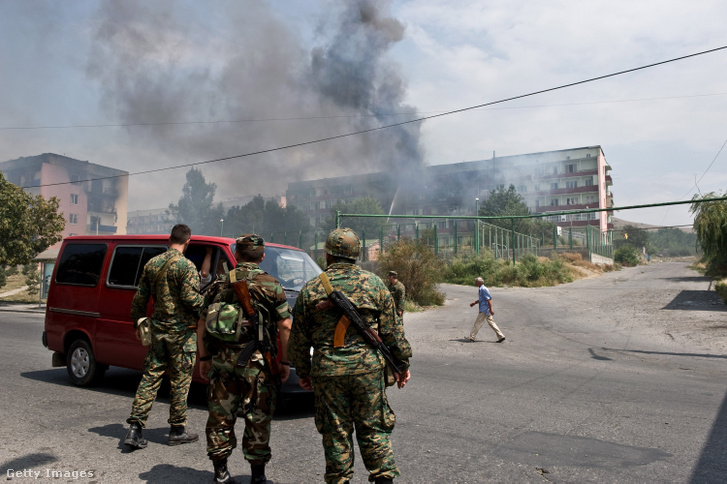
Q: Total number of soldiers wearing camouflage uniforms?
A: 4